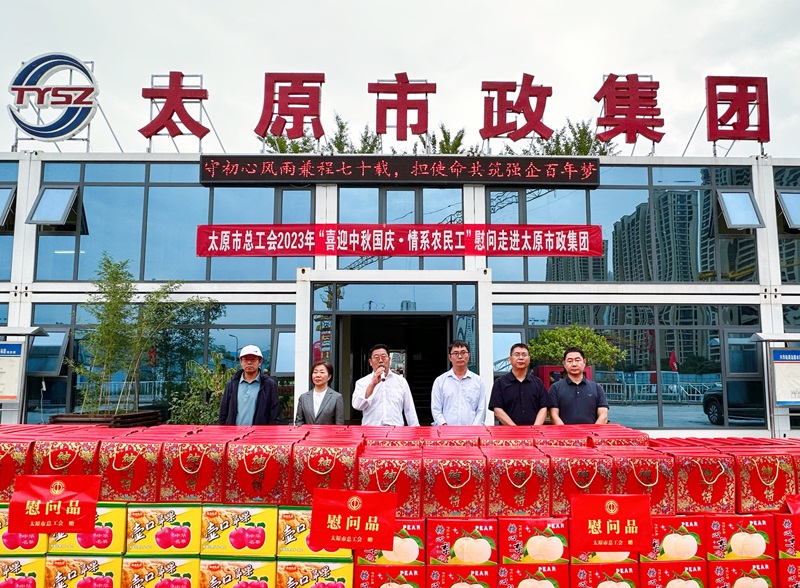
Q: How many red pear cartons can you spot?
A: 14